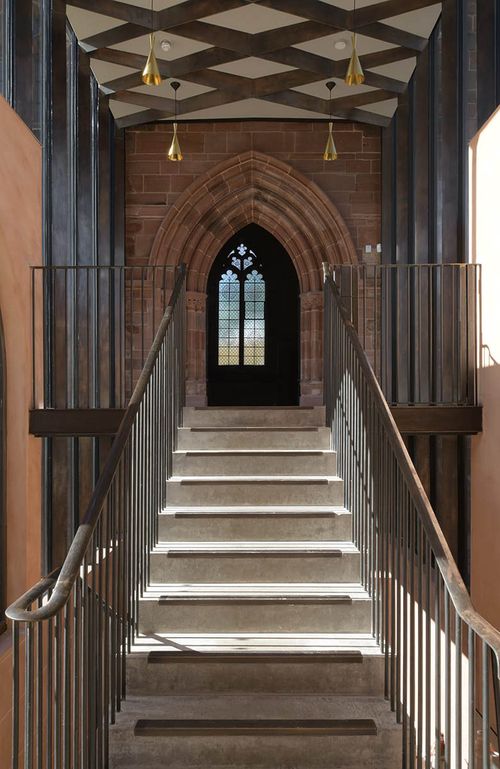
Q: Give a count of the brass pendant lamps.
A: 4